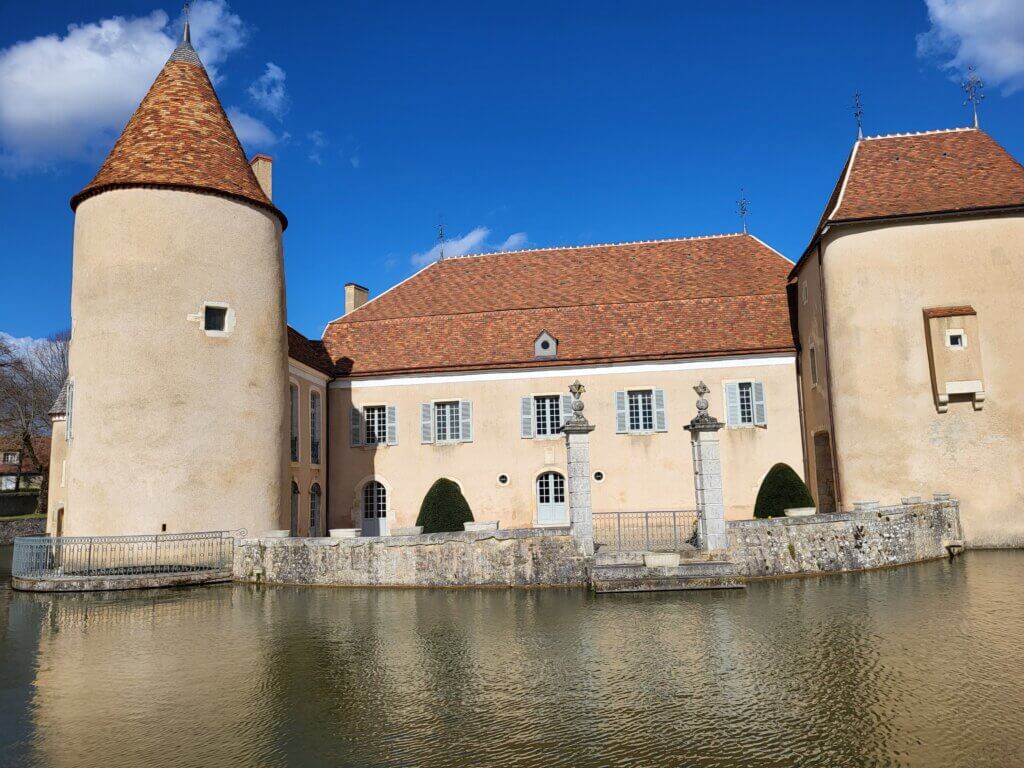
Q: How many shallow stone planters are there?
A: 9